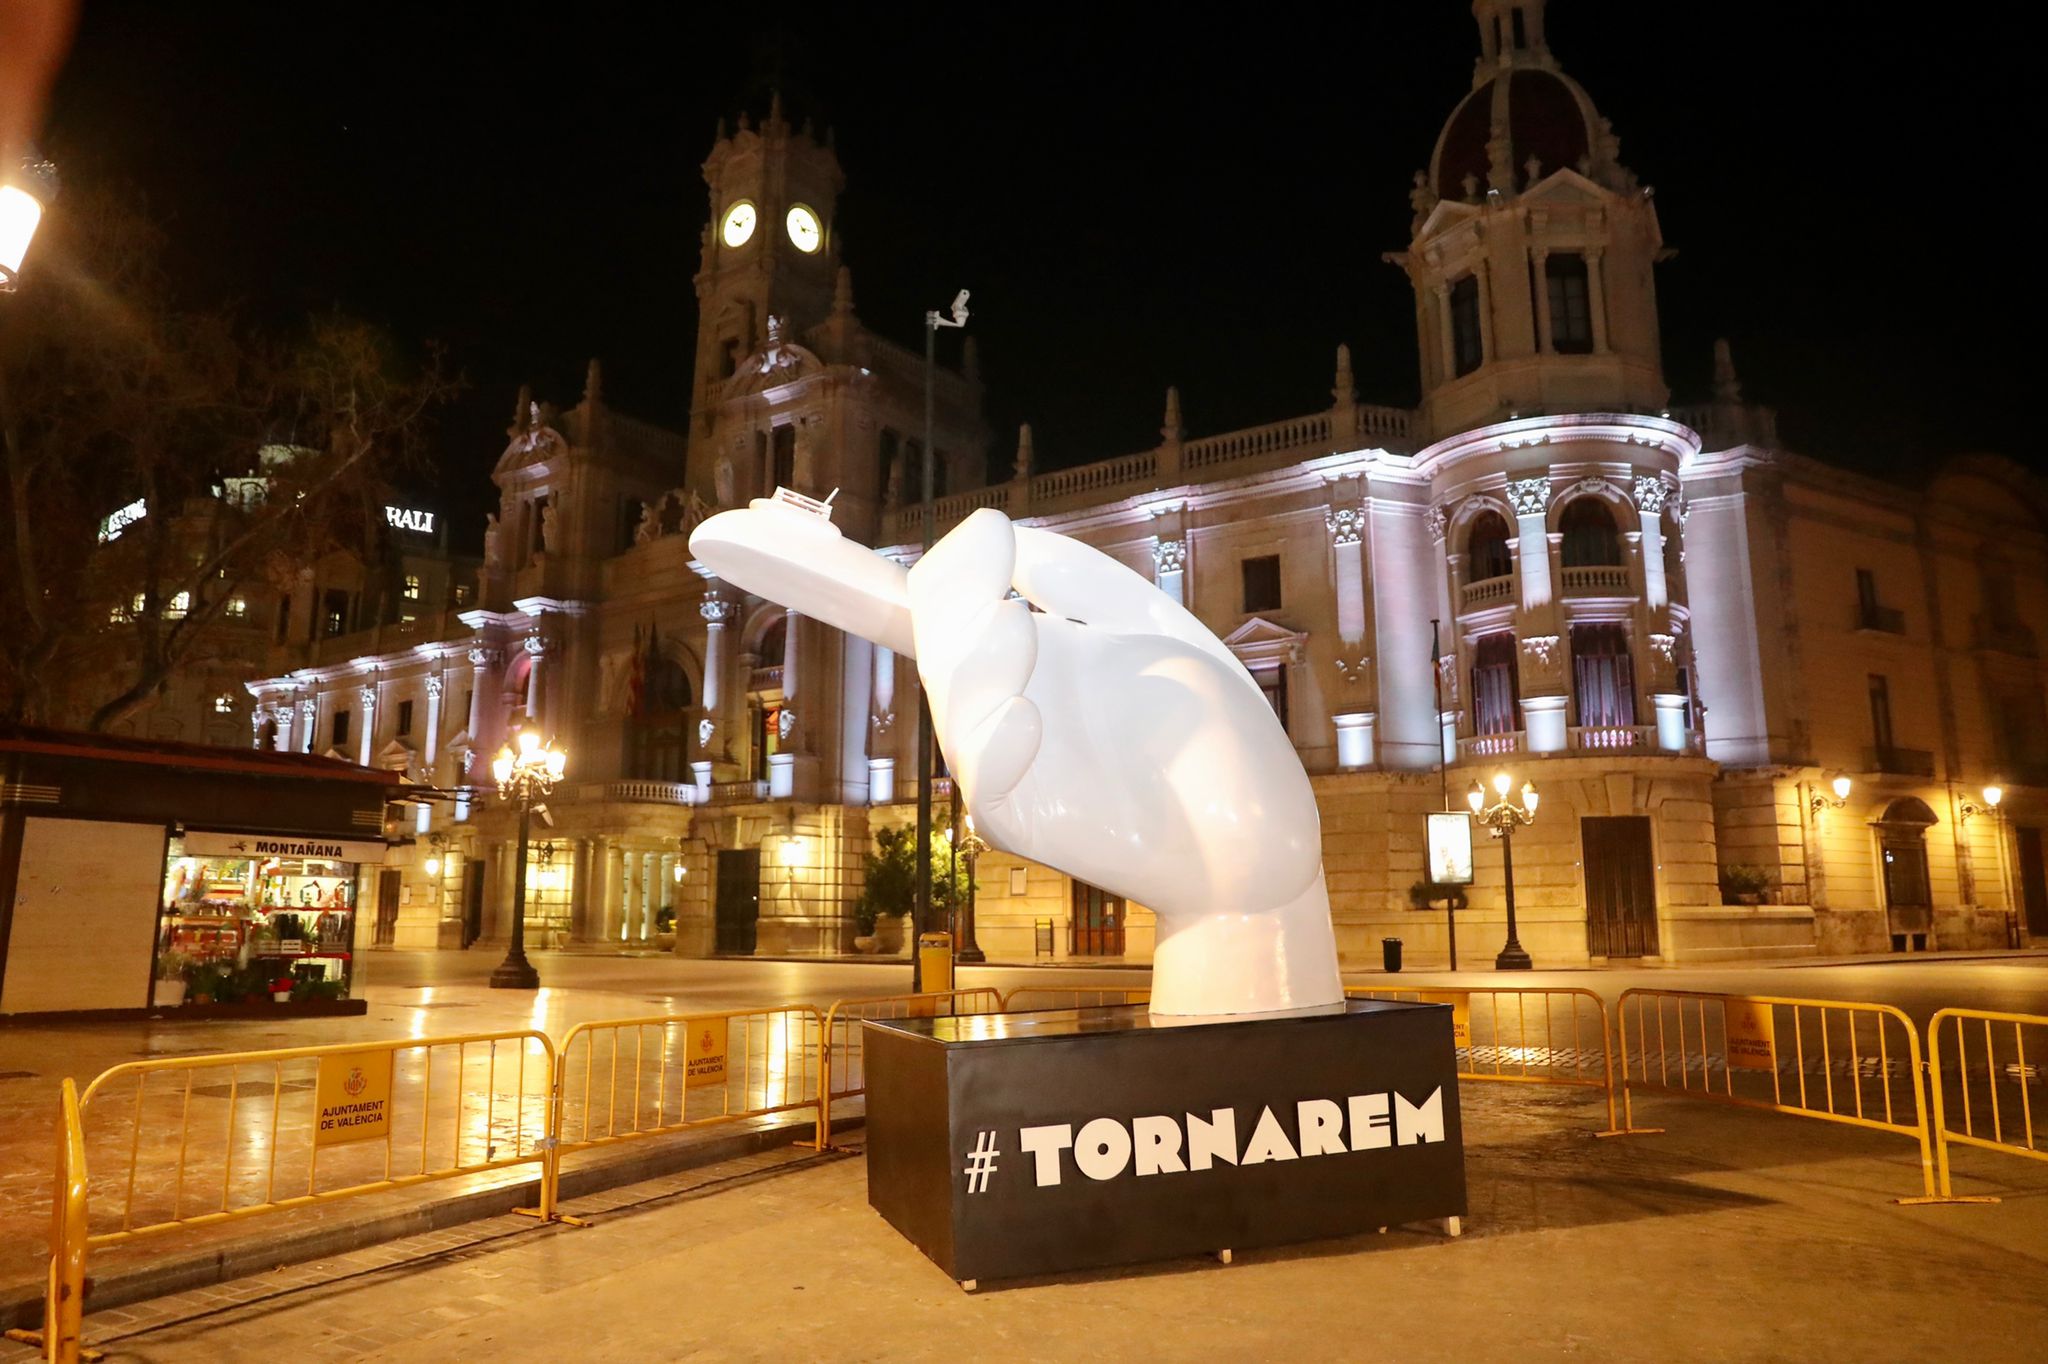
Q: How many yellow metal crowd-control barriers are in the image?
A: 8